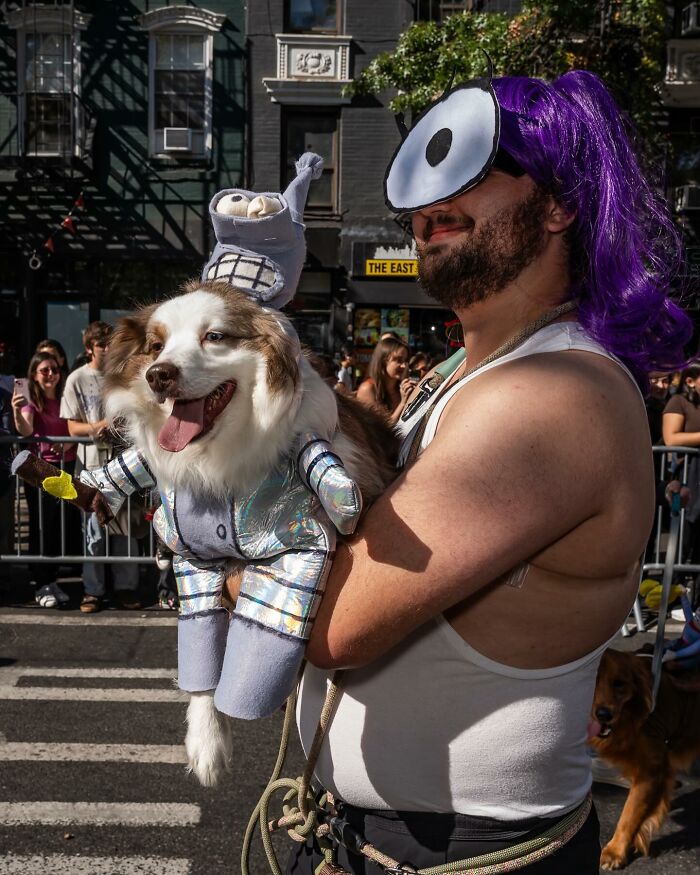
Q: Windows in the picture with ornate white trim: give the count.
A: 2